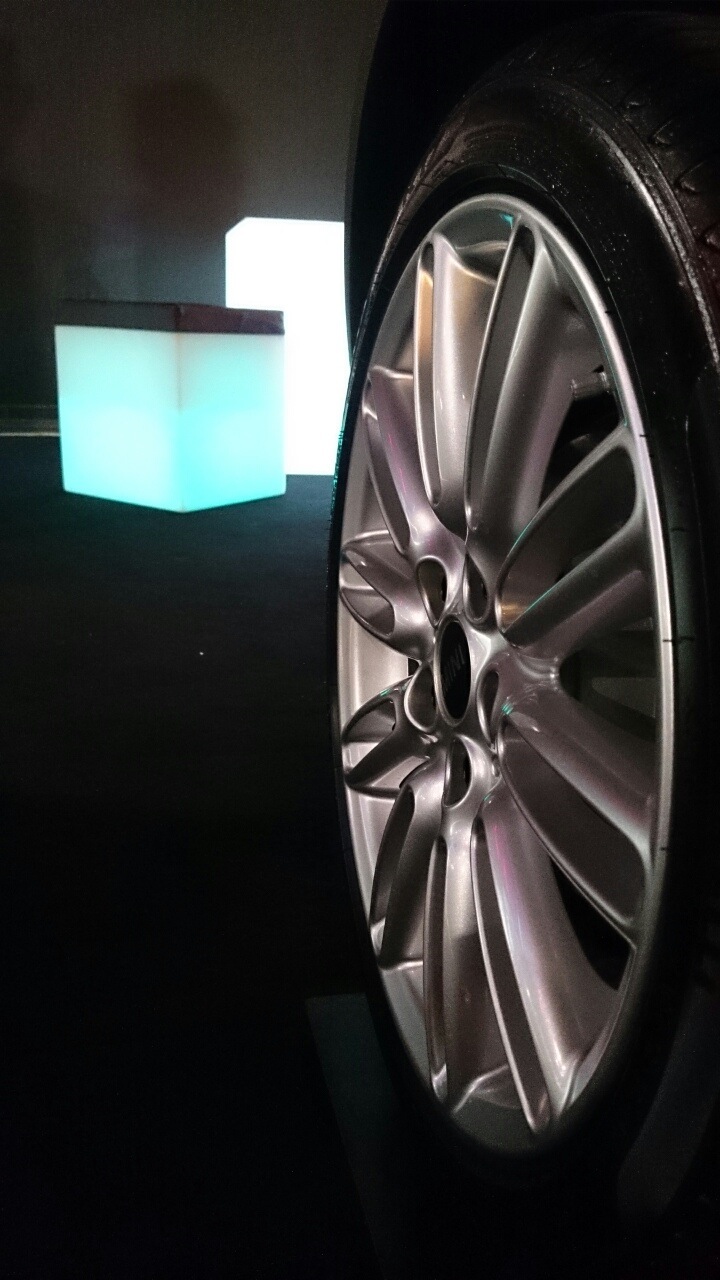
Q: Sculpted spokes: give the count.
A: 10